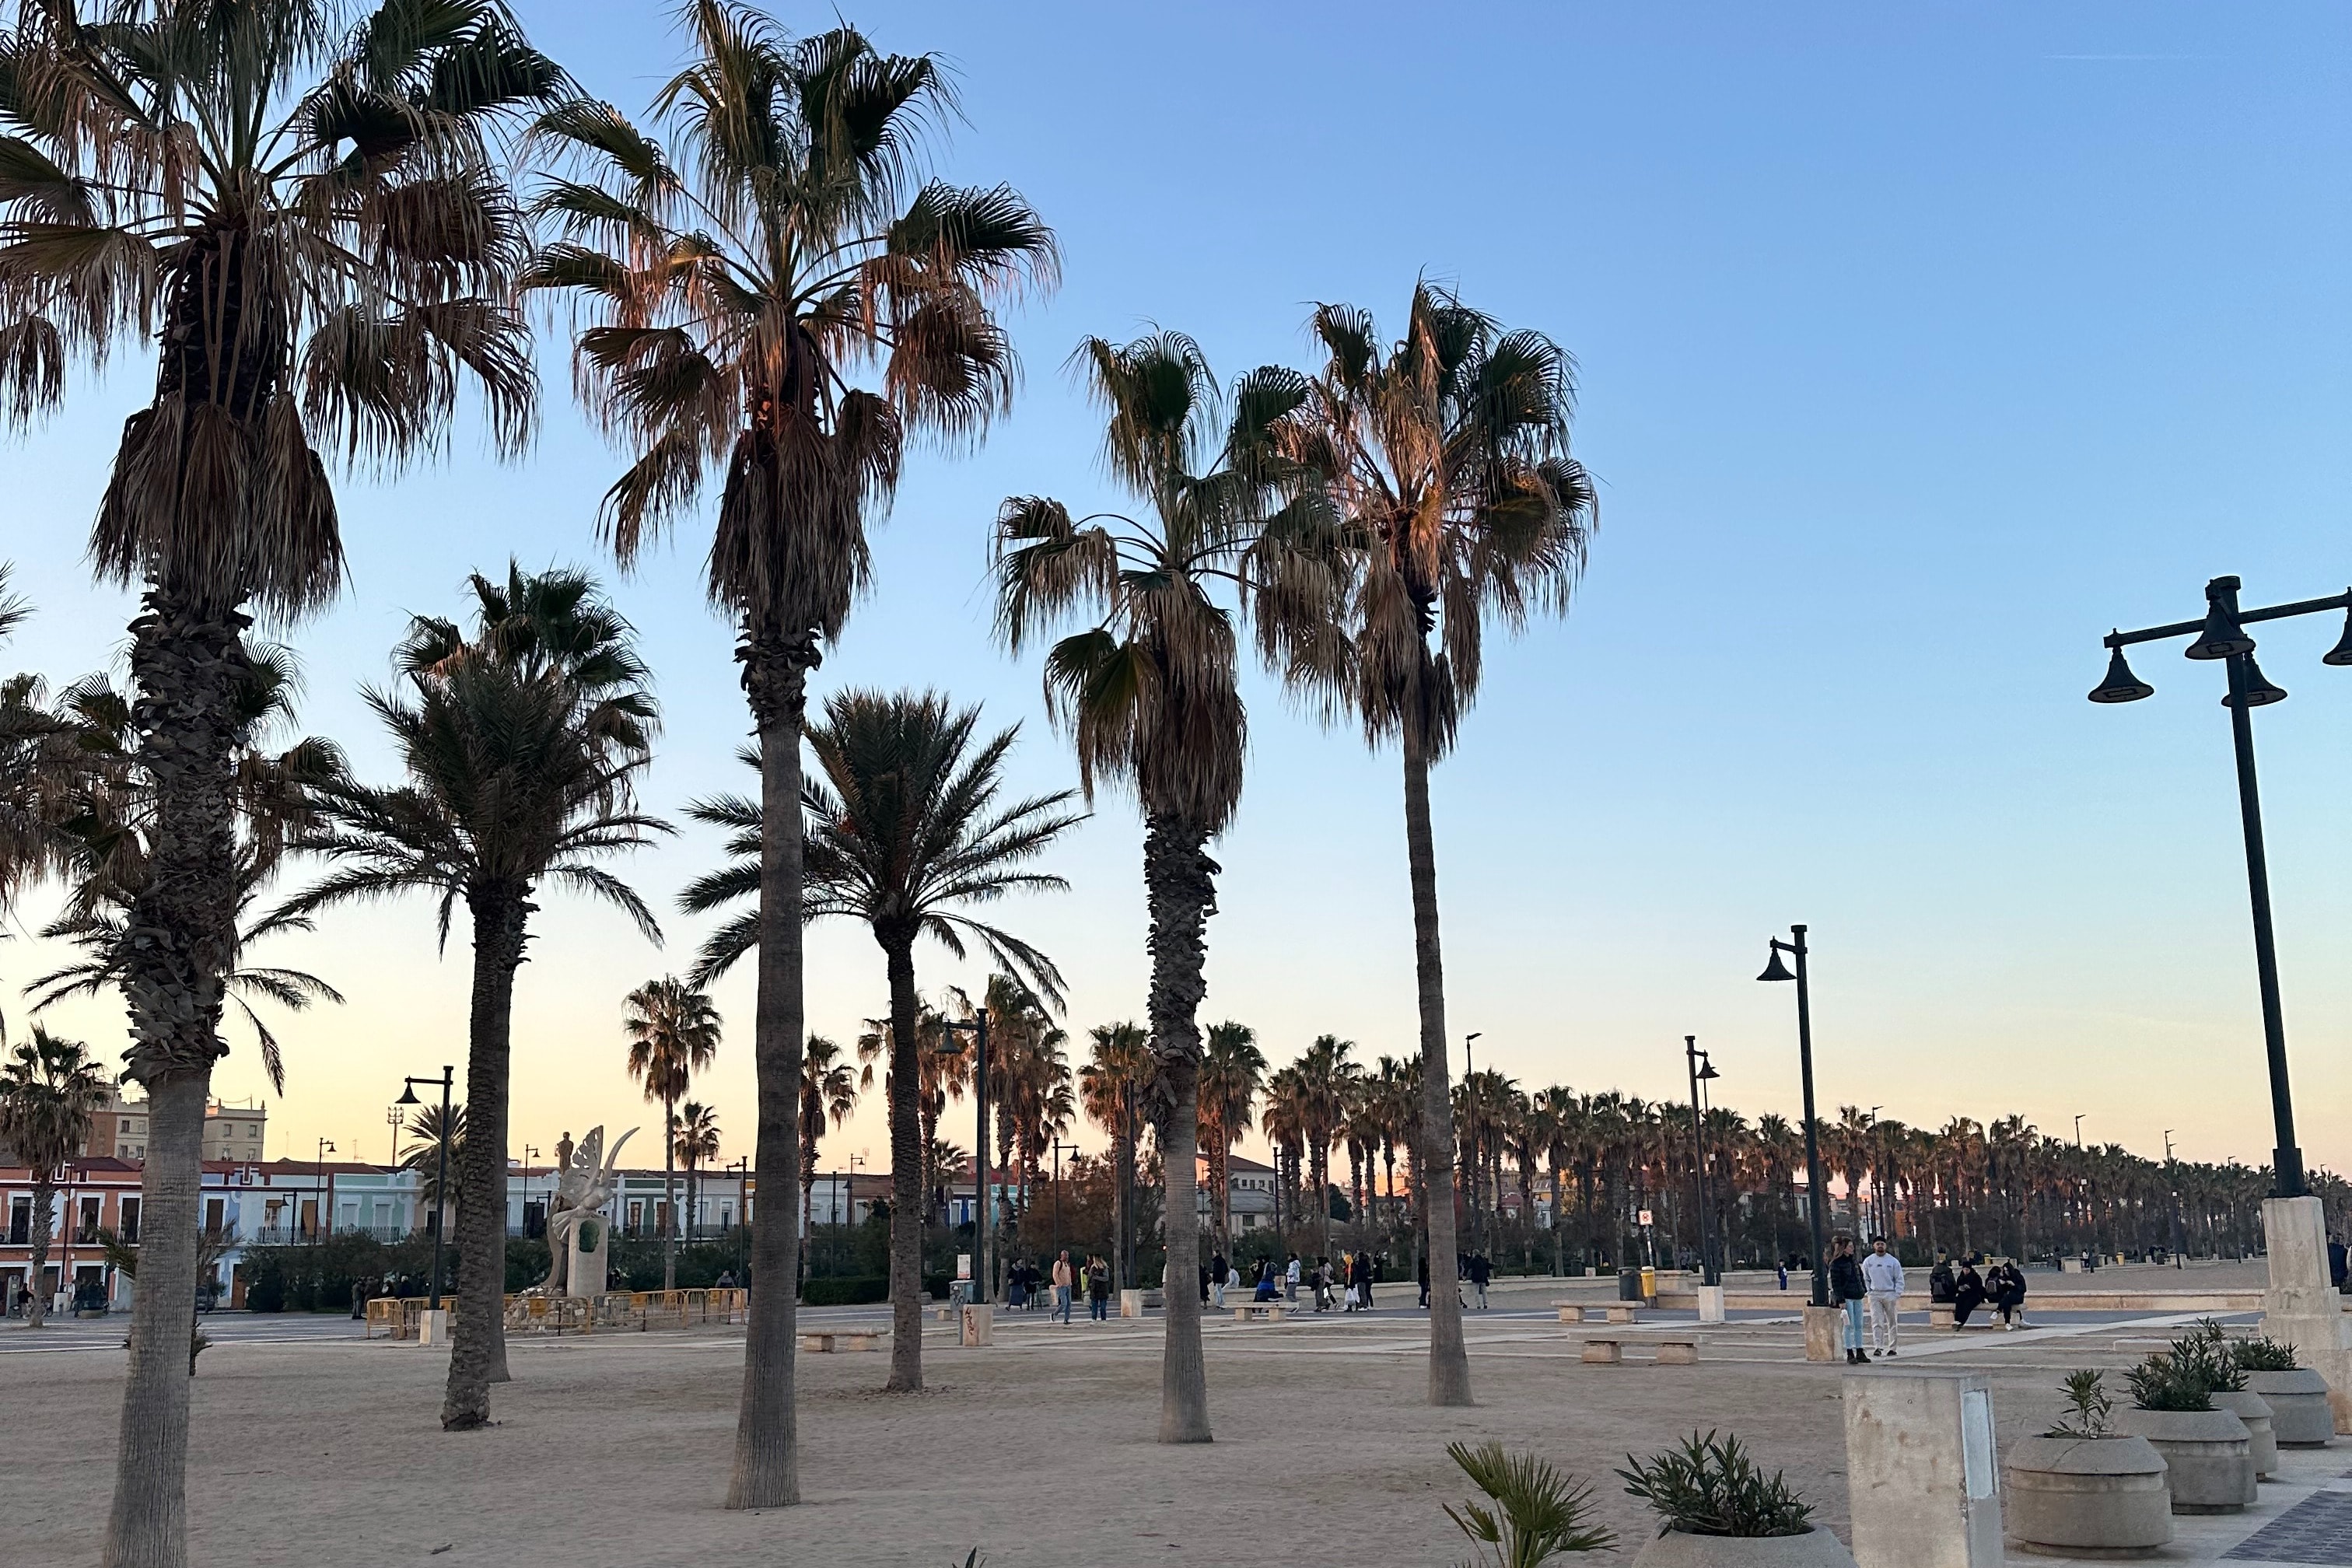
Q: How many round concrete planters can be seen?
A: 5